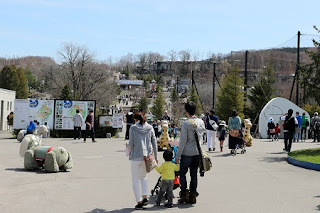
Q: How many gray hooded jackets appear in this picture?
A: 2